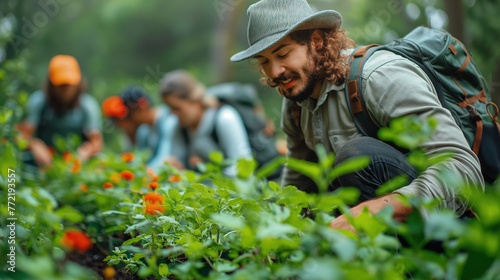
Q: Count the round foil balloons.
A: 0